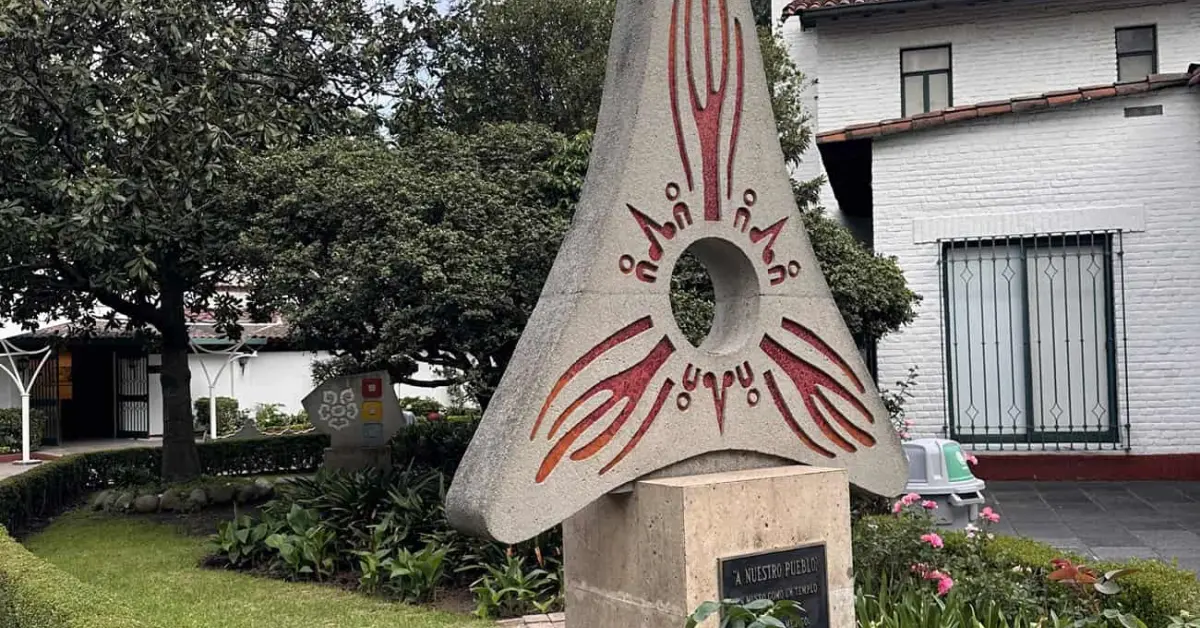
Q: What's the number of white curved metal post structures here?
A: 2